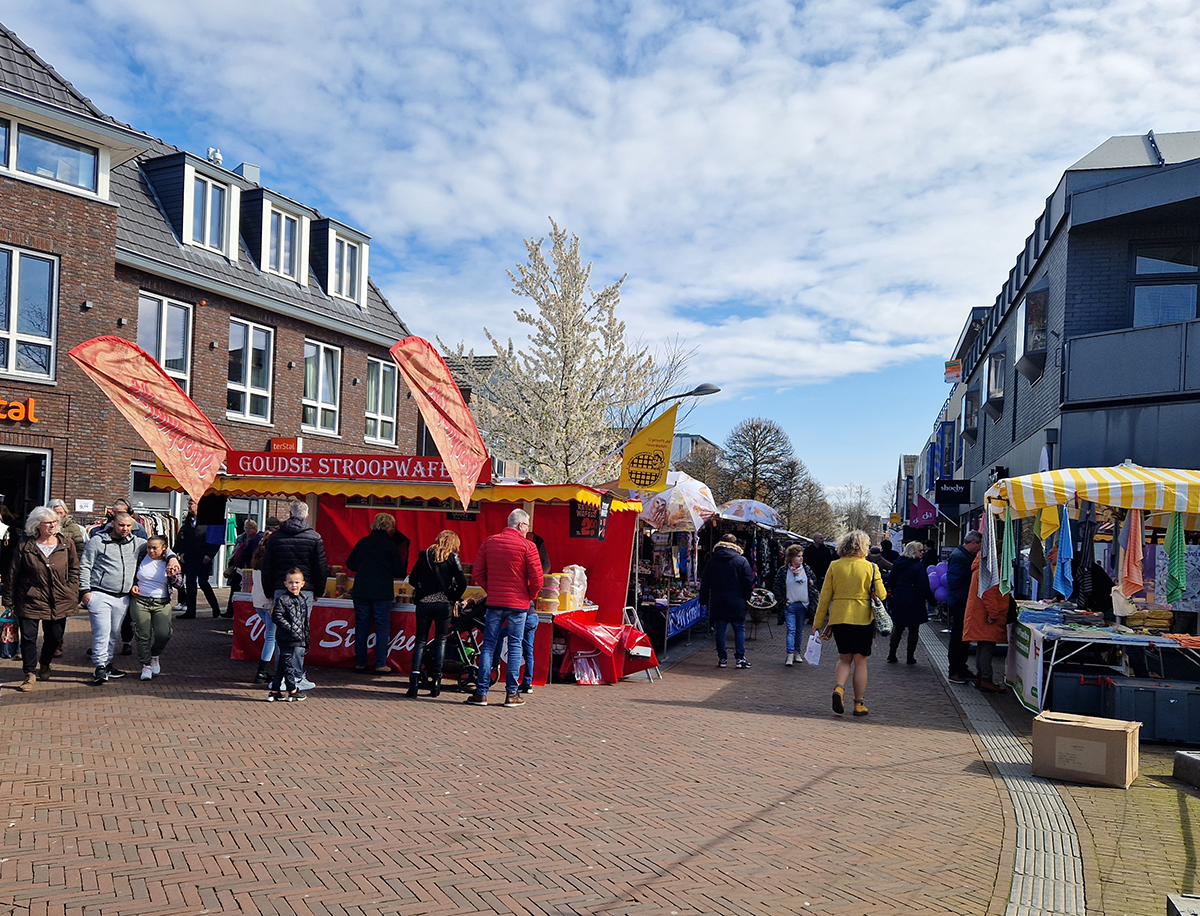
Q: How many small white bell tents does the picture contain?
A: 0